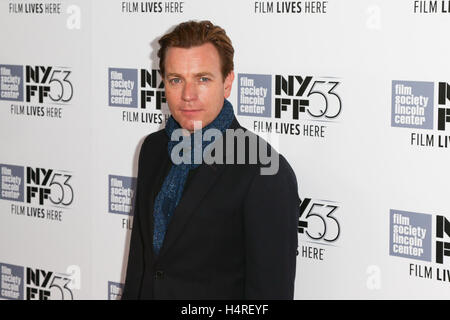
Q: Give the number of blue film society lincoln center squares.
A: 9